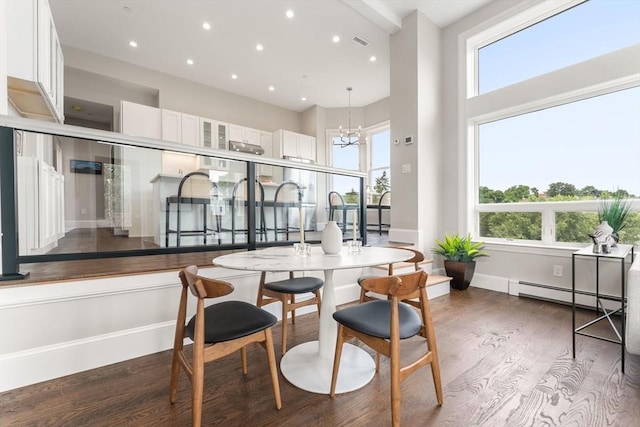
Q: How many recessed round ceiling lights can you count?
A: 10